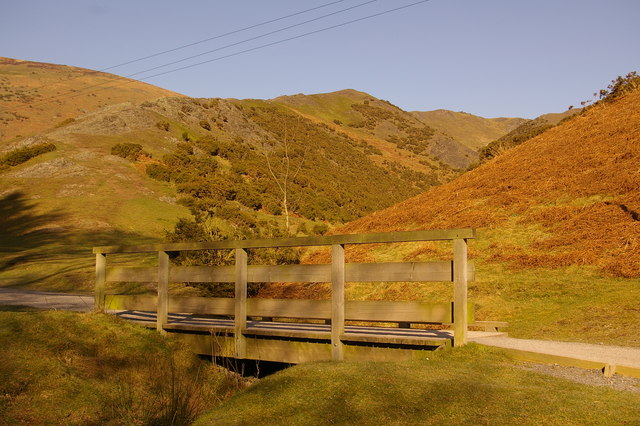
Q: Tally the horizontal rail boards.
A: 3